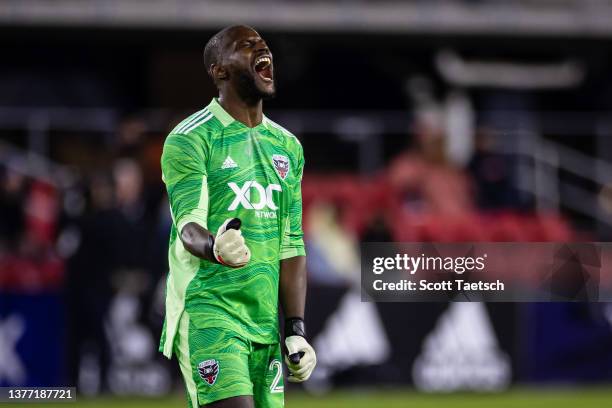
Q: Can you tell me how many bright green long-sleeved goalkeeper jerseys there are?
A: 1